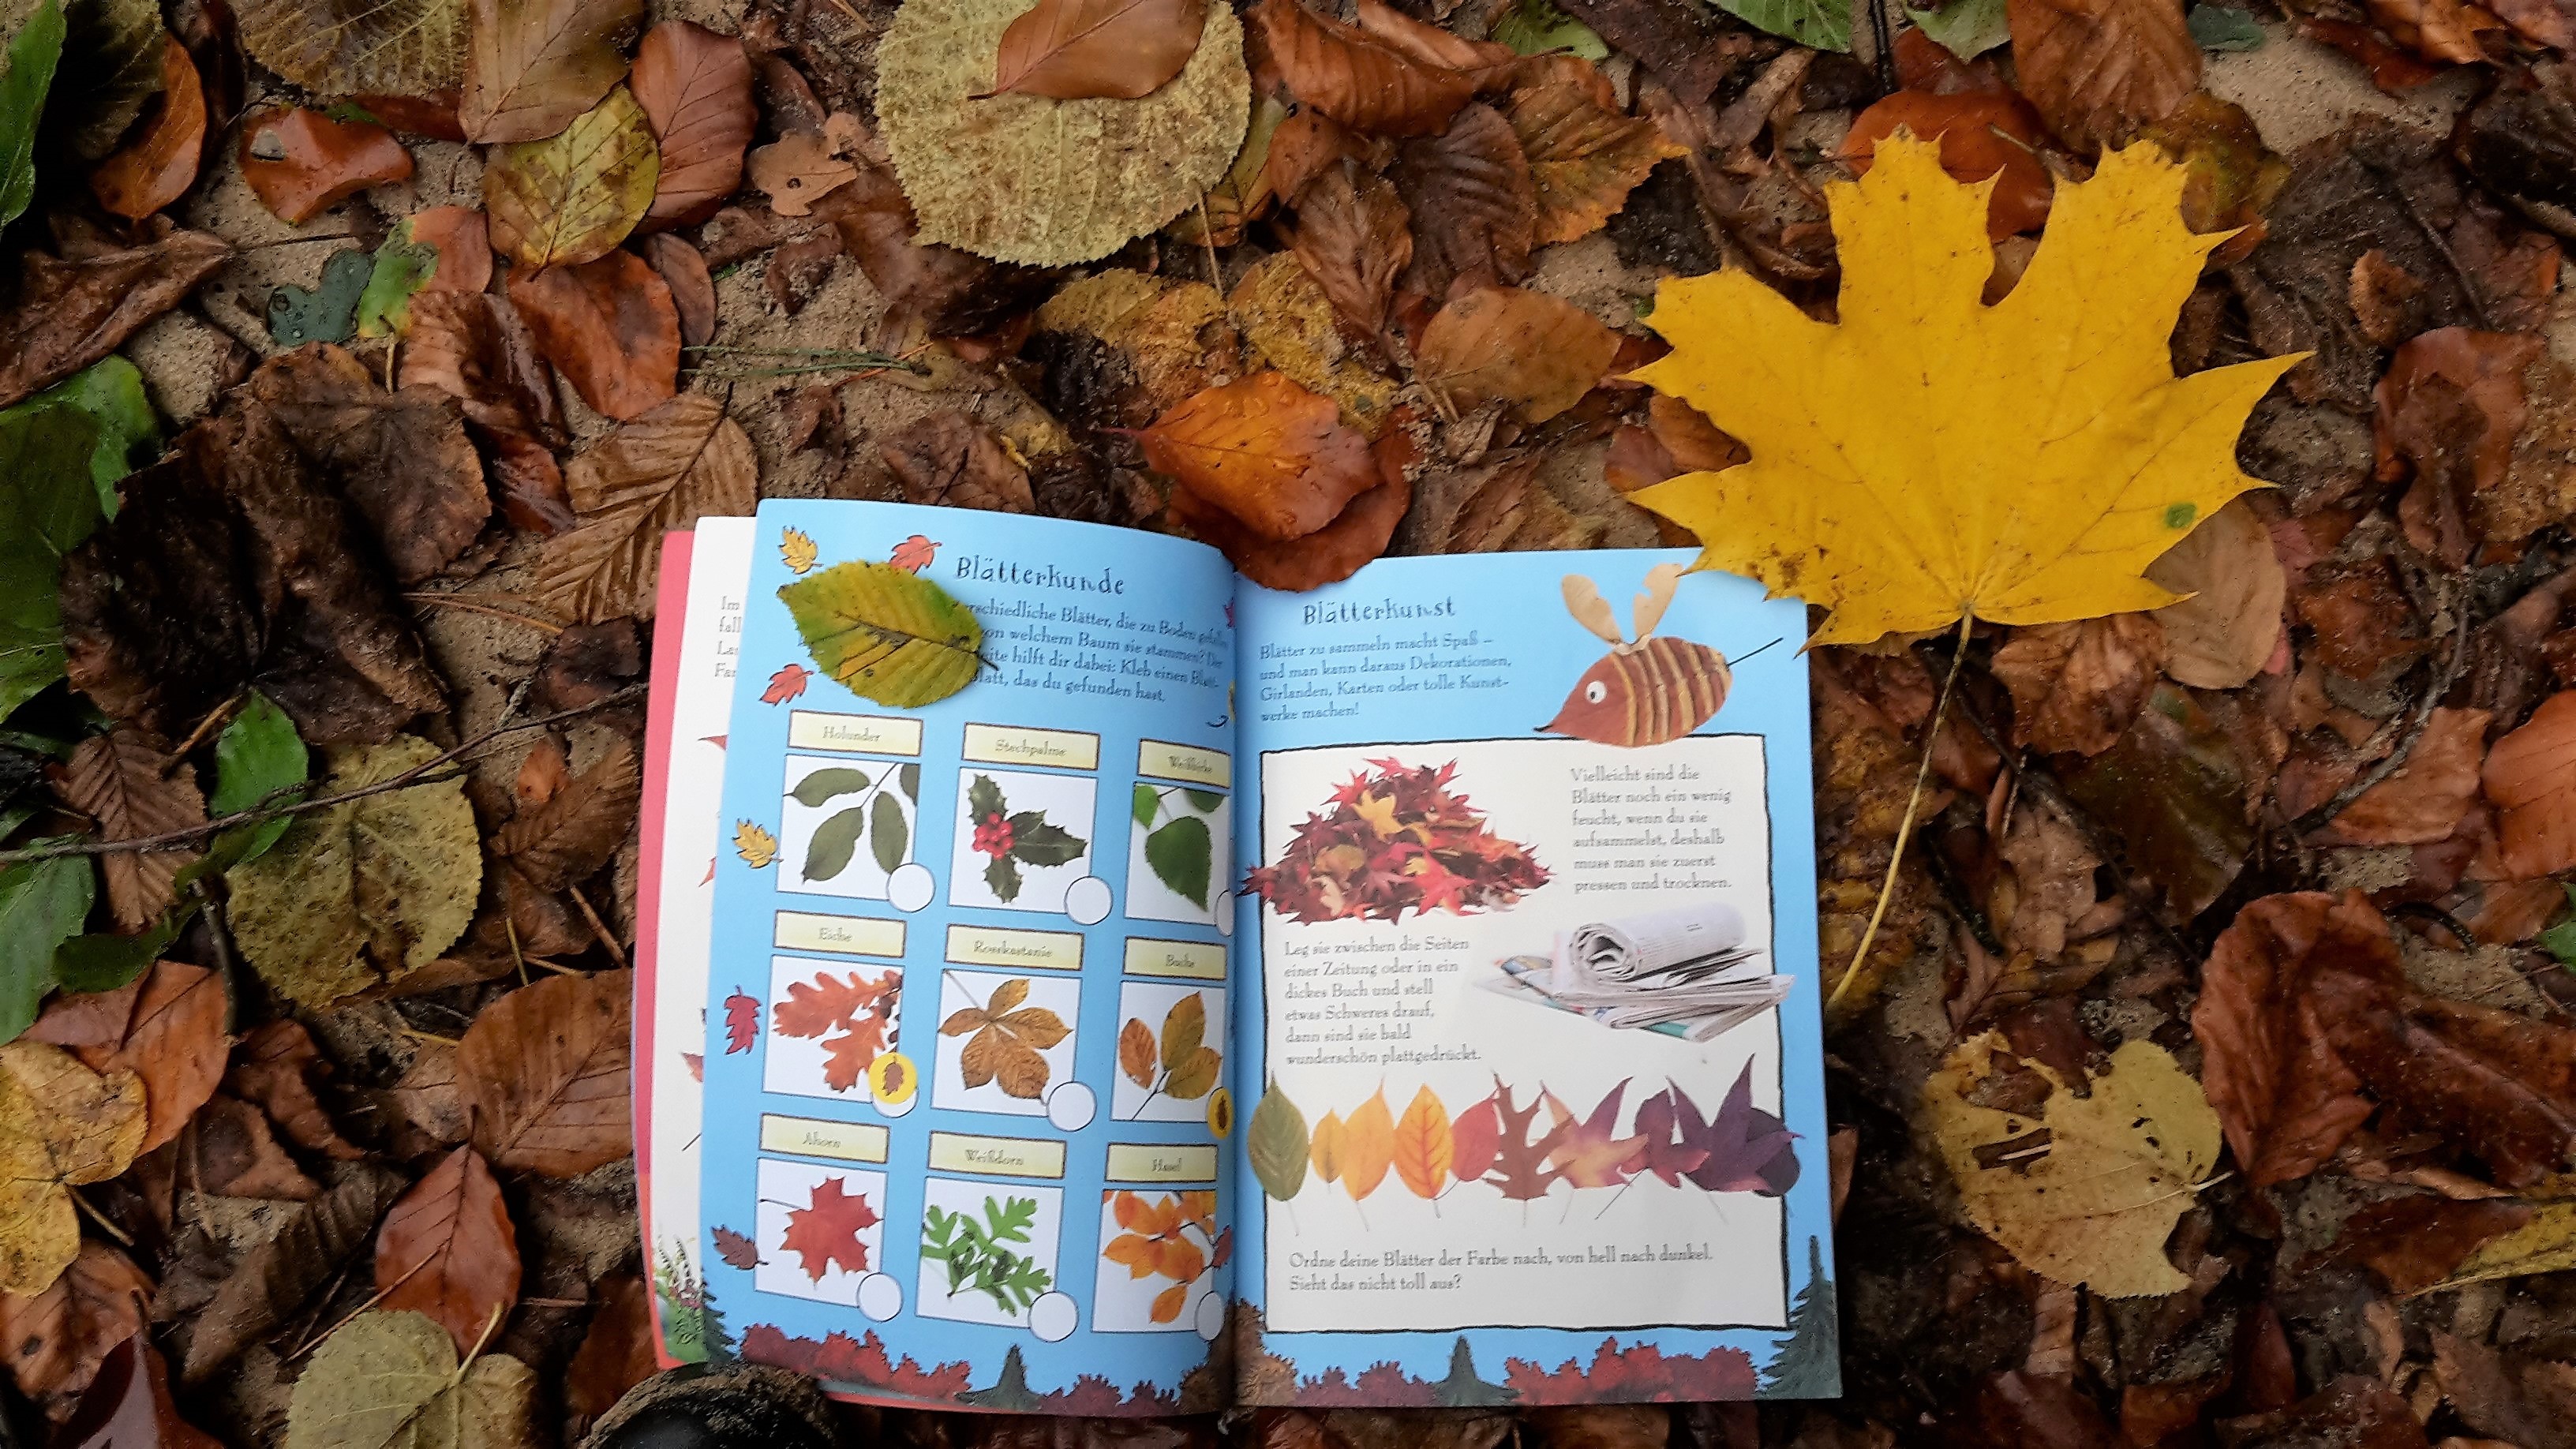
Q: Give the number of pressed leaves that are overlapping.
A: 10